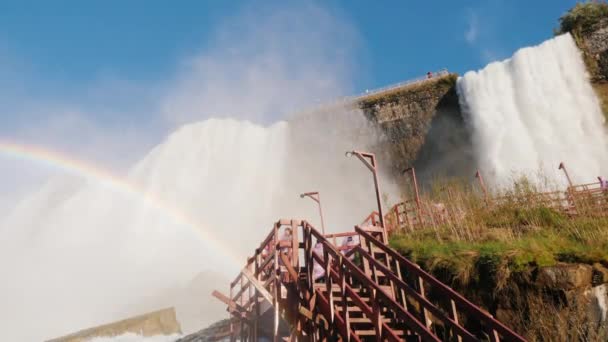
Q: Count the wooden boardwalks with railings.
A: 1